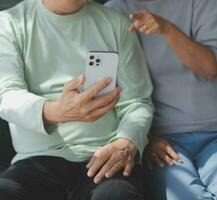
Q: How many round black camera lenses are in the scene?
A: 3